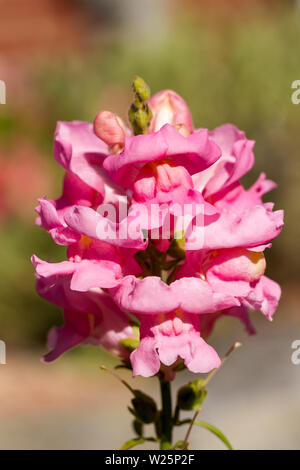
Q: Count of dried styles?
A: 3